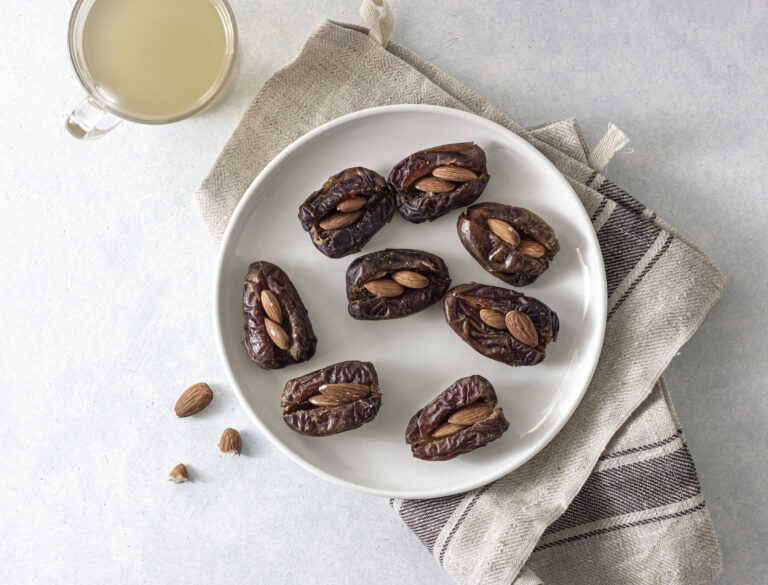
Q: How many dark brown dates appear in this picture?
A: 8